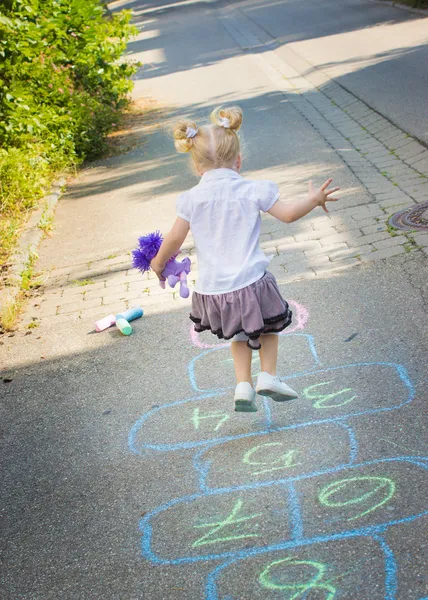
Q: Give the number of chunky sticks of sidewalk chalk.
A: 3